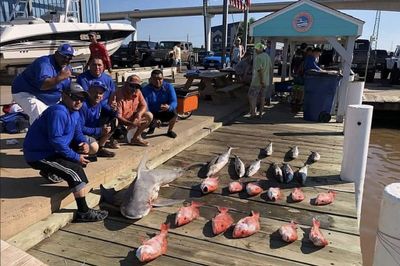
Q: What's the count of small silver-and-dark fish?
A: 9